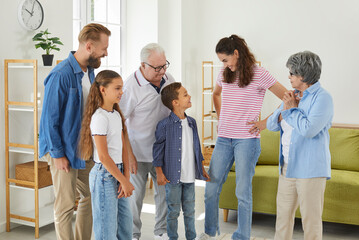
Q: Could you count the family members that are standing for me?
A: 6